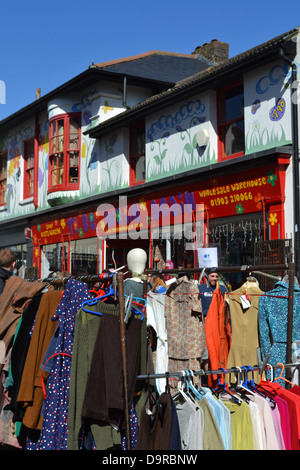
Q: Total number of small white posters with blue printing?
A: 1